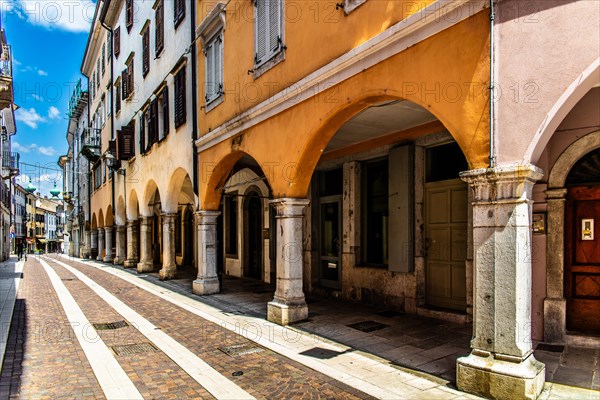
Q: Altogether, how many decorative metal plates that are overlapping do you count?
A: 0